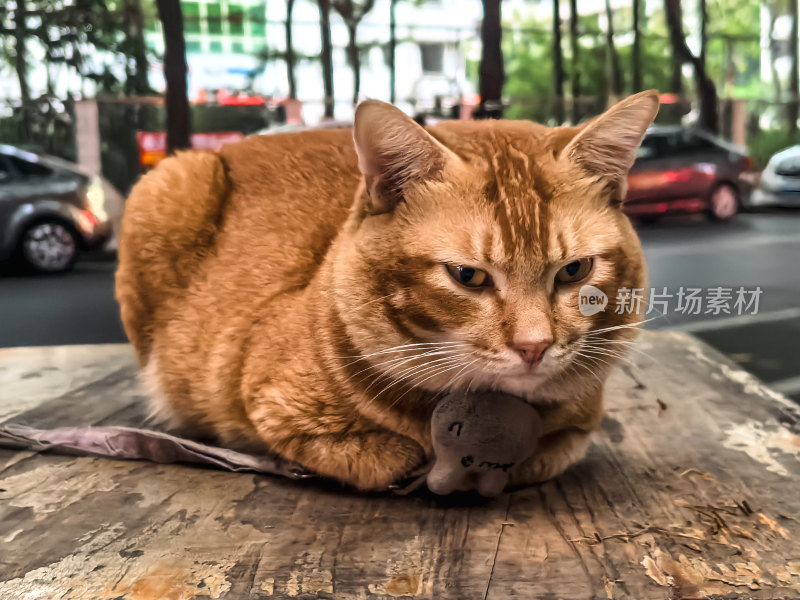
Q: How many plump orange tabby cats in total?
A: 1